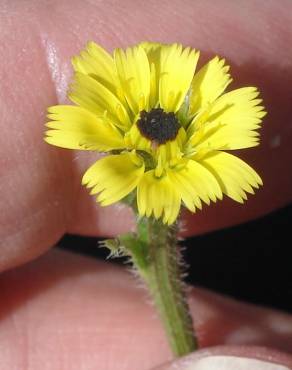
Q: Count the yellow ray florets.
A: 13